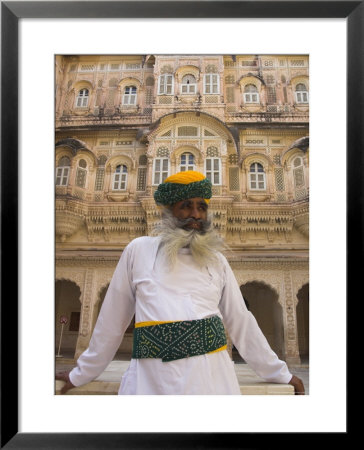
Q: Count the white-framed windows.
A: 13